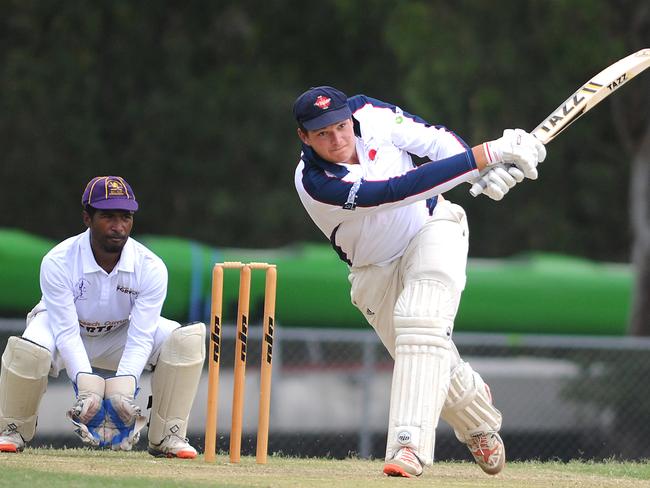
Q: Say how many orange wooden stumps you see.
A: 3